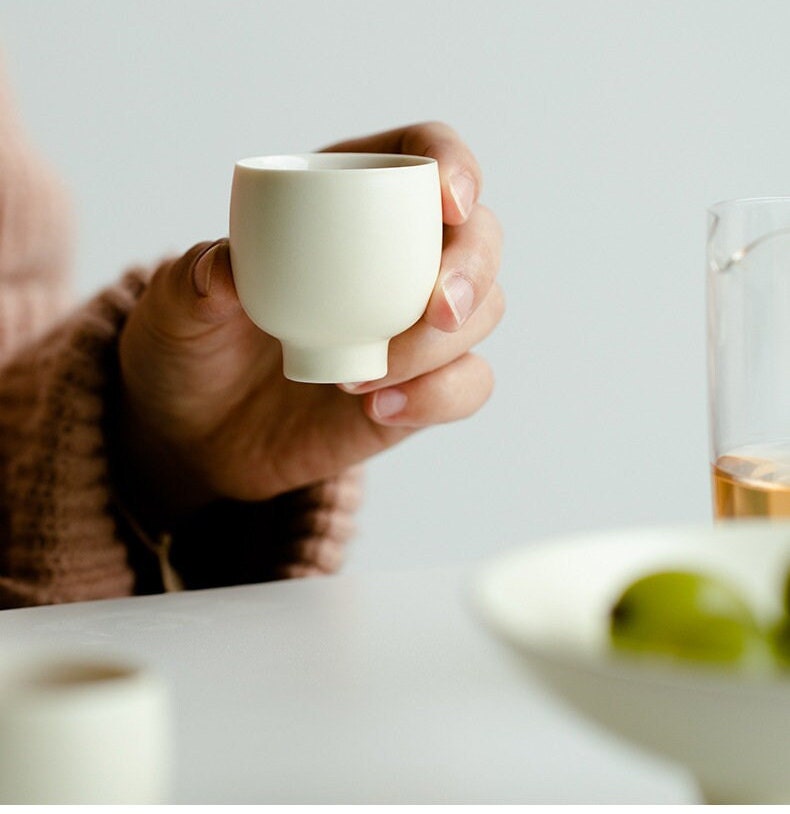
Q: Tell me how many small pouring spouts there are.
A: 1